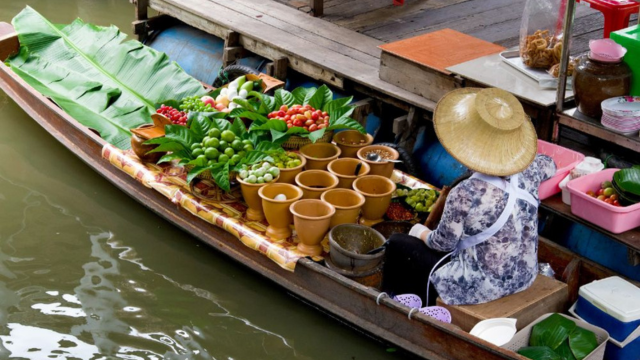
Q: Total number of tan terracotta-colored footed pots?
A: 11